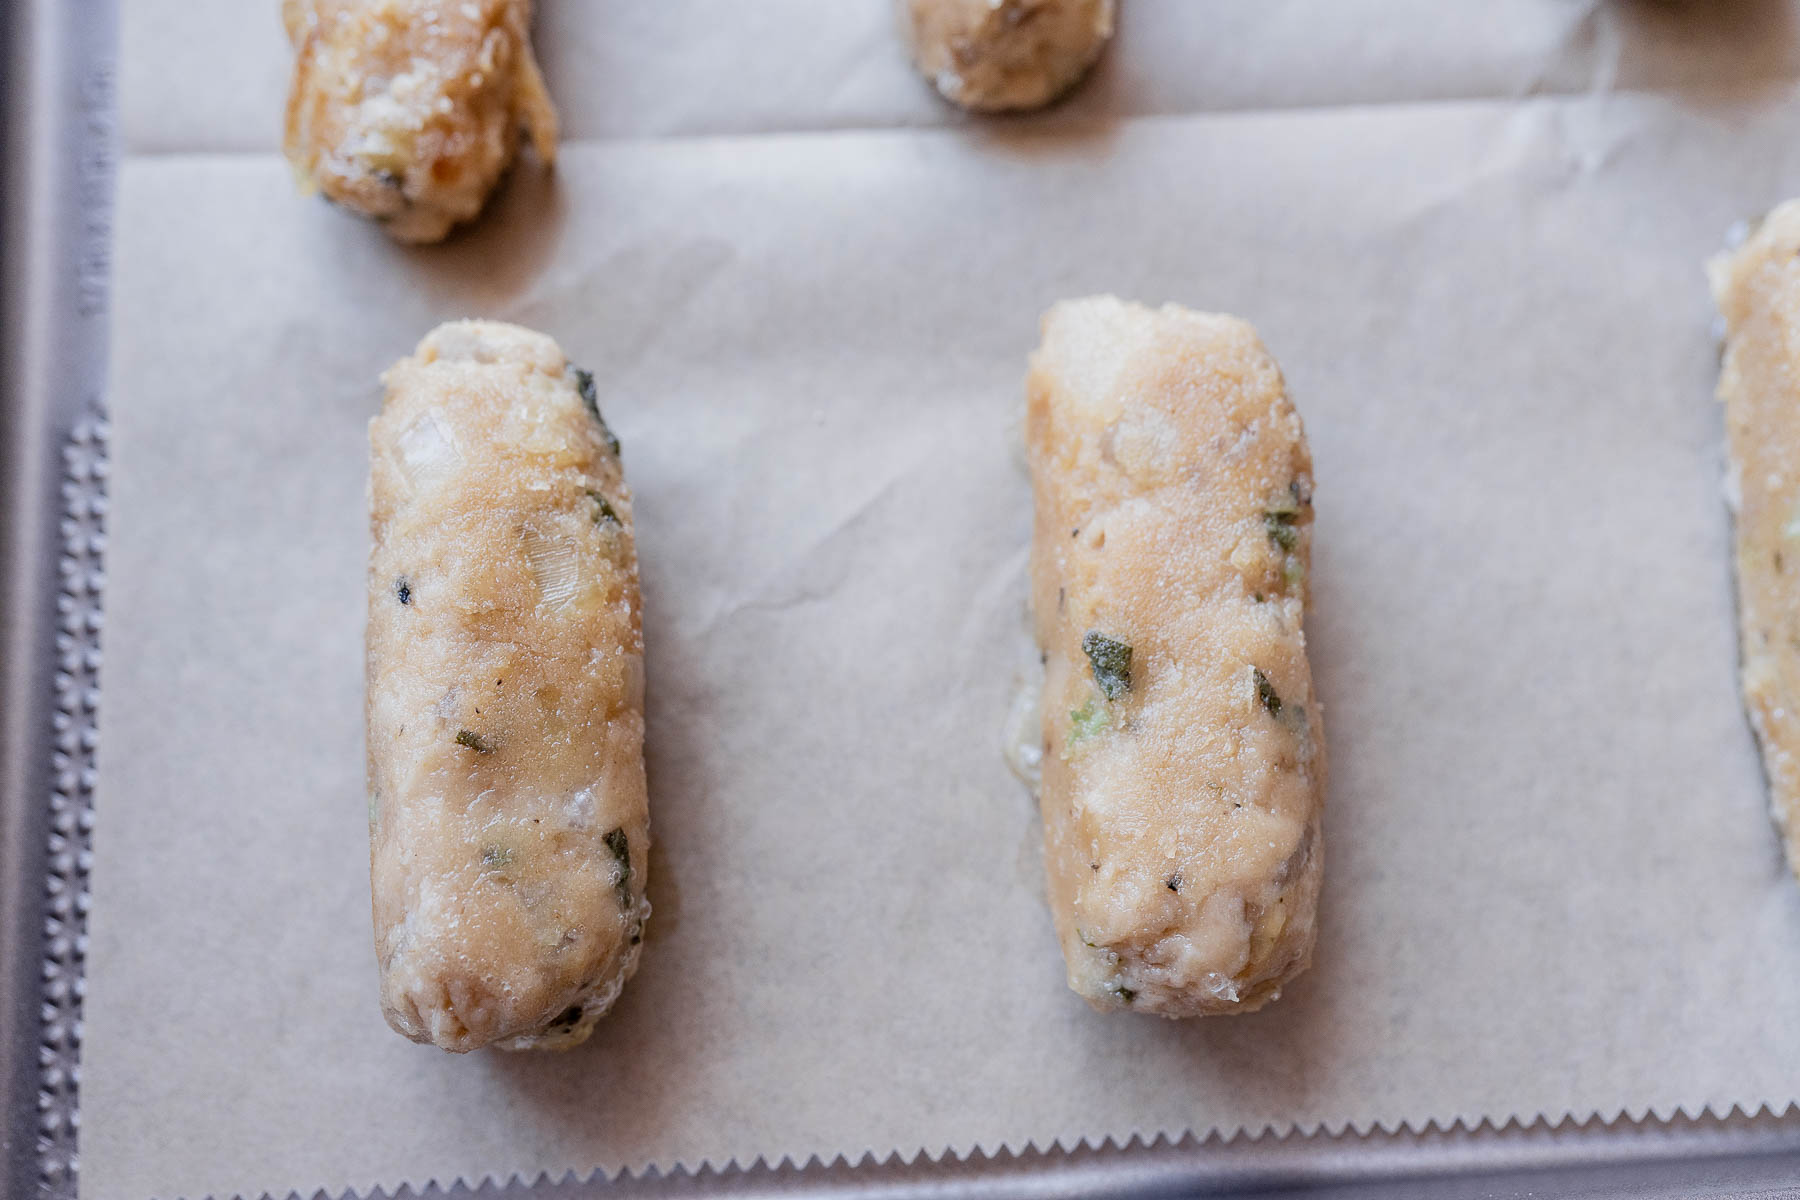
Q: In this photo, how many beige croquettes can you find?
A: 5